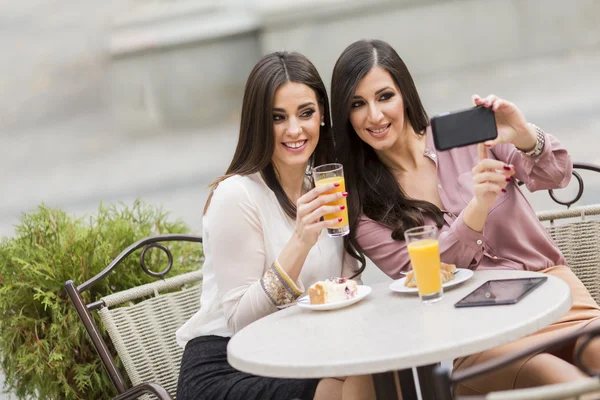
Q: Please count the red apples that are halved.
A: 0